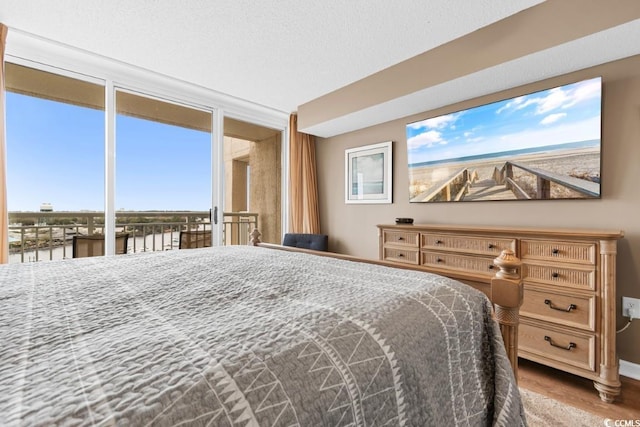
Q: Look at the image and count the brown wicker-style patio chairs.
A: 2